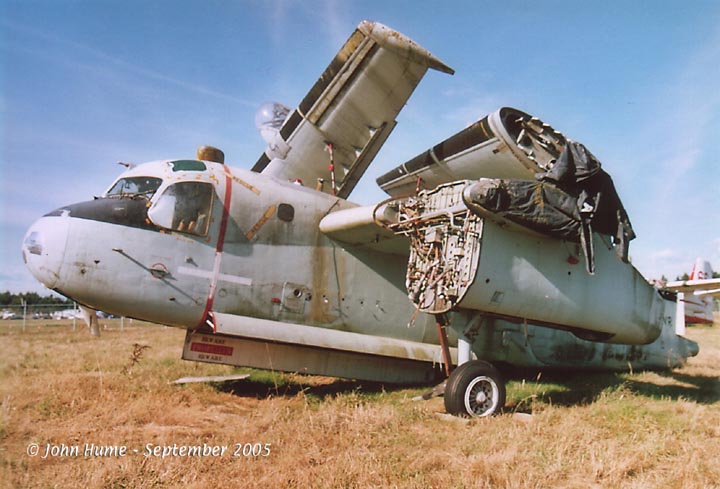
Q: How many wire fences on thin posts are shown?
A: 1